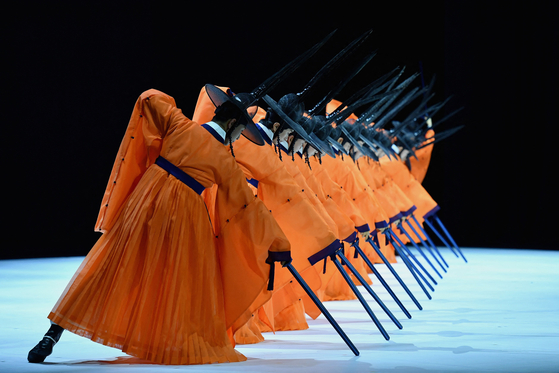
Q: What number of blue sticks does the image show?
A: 13